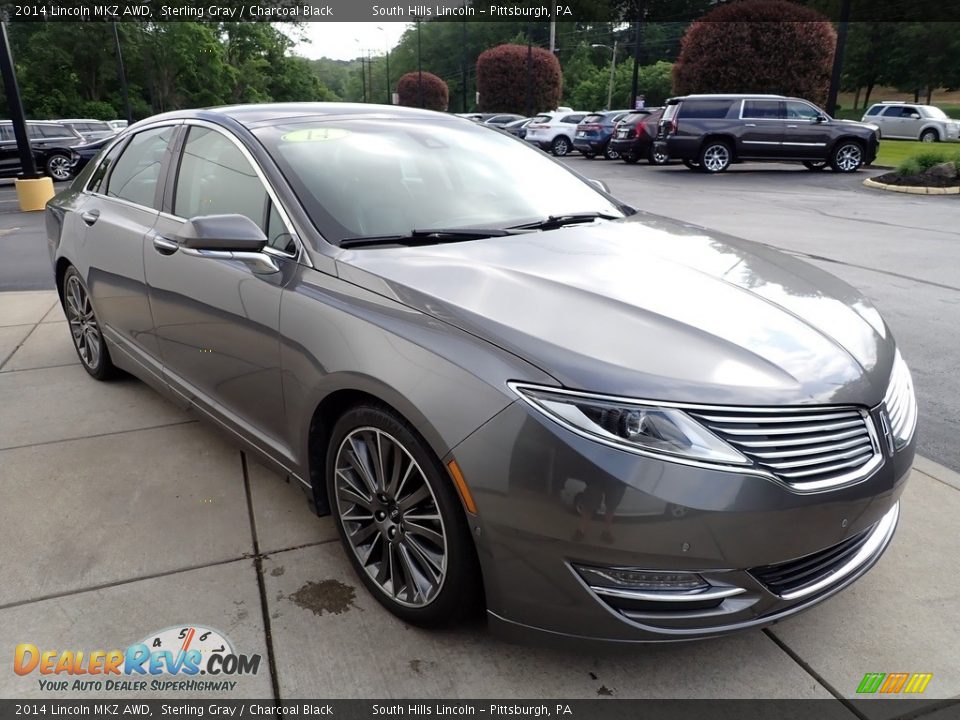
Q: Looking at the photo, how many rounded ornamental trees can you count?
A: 3